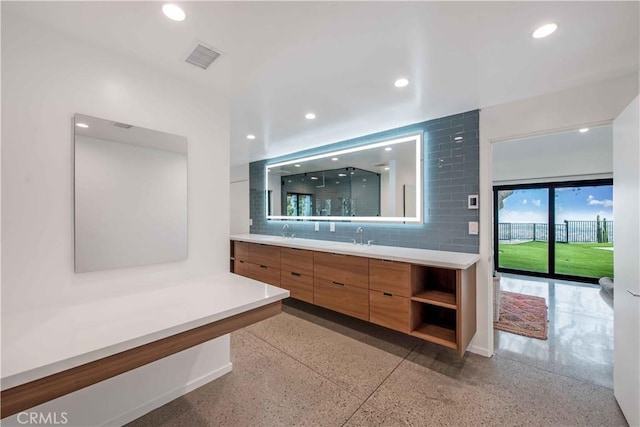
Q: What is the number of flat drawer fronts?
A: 10